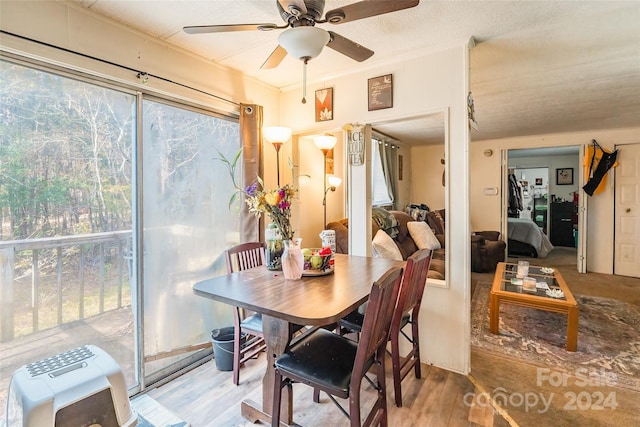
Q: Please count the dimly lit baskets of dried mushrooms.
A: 0